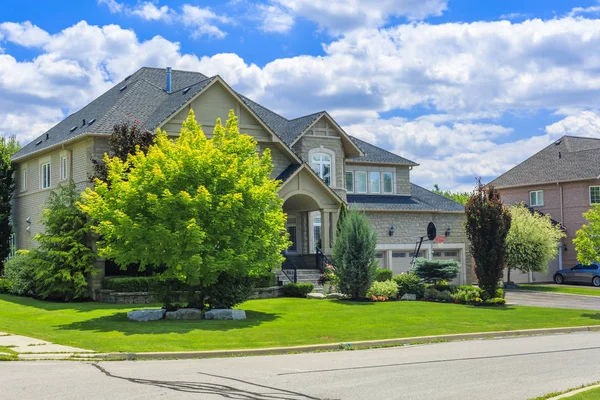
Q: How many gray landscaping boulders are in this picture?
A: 3